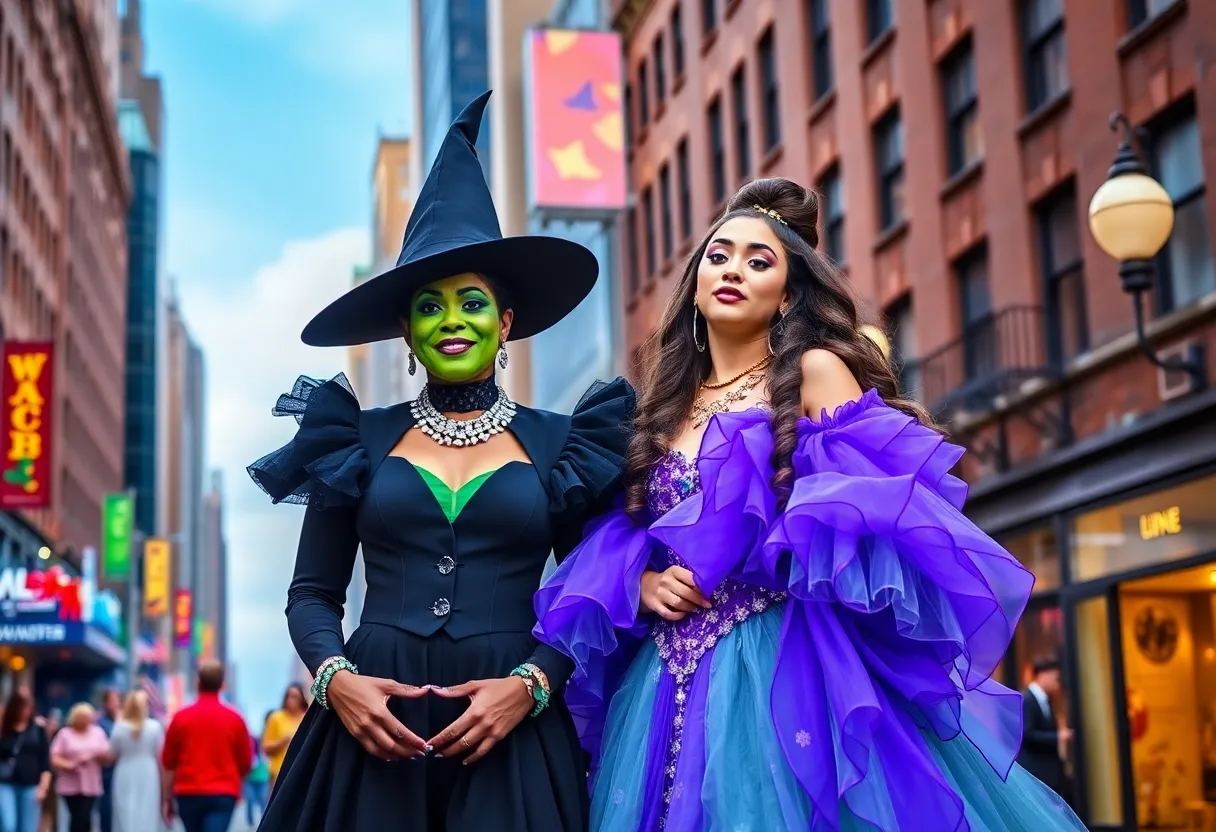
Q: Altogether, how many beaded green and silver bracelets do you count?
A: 2